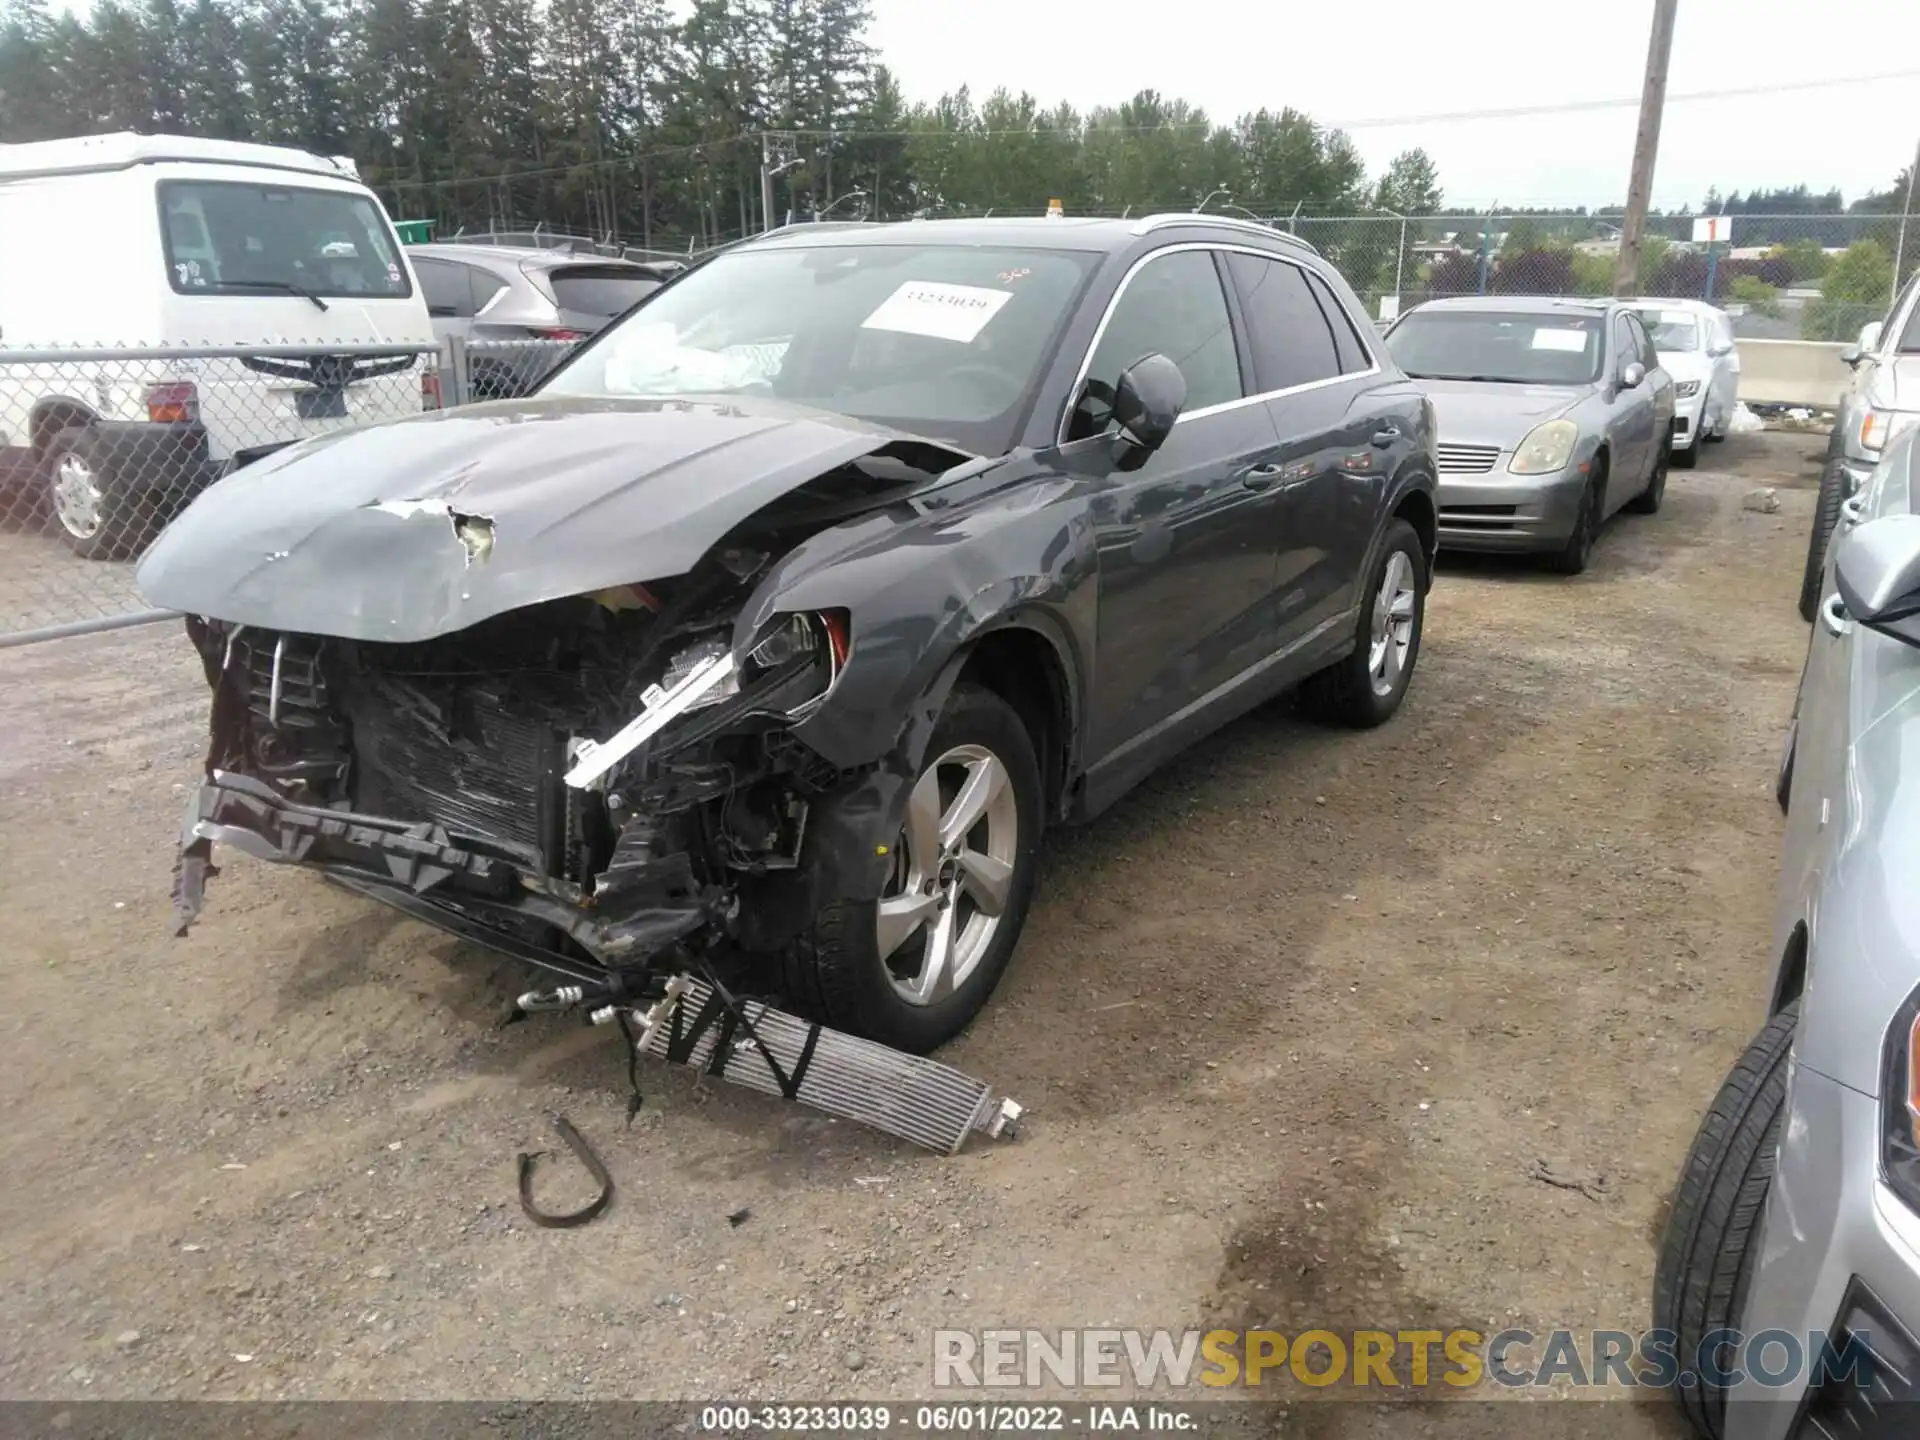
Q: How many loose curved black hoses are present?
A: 1